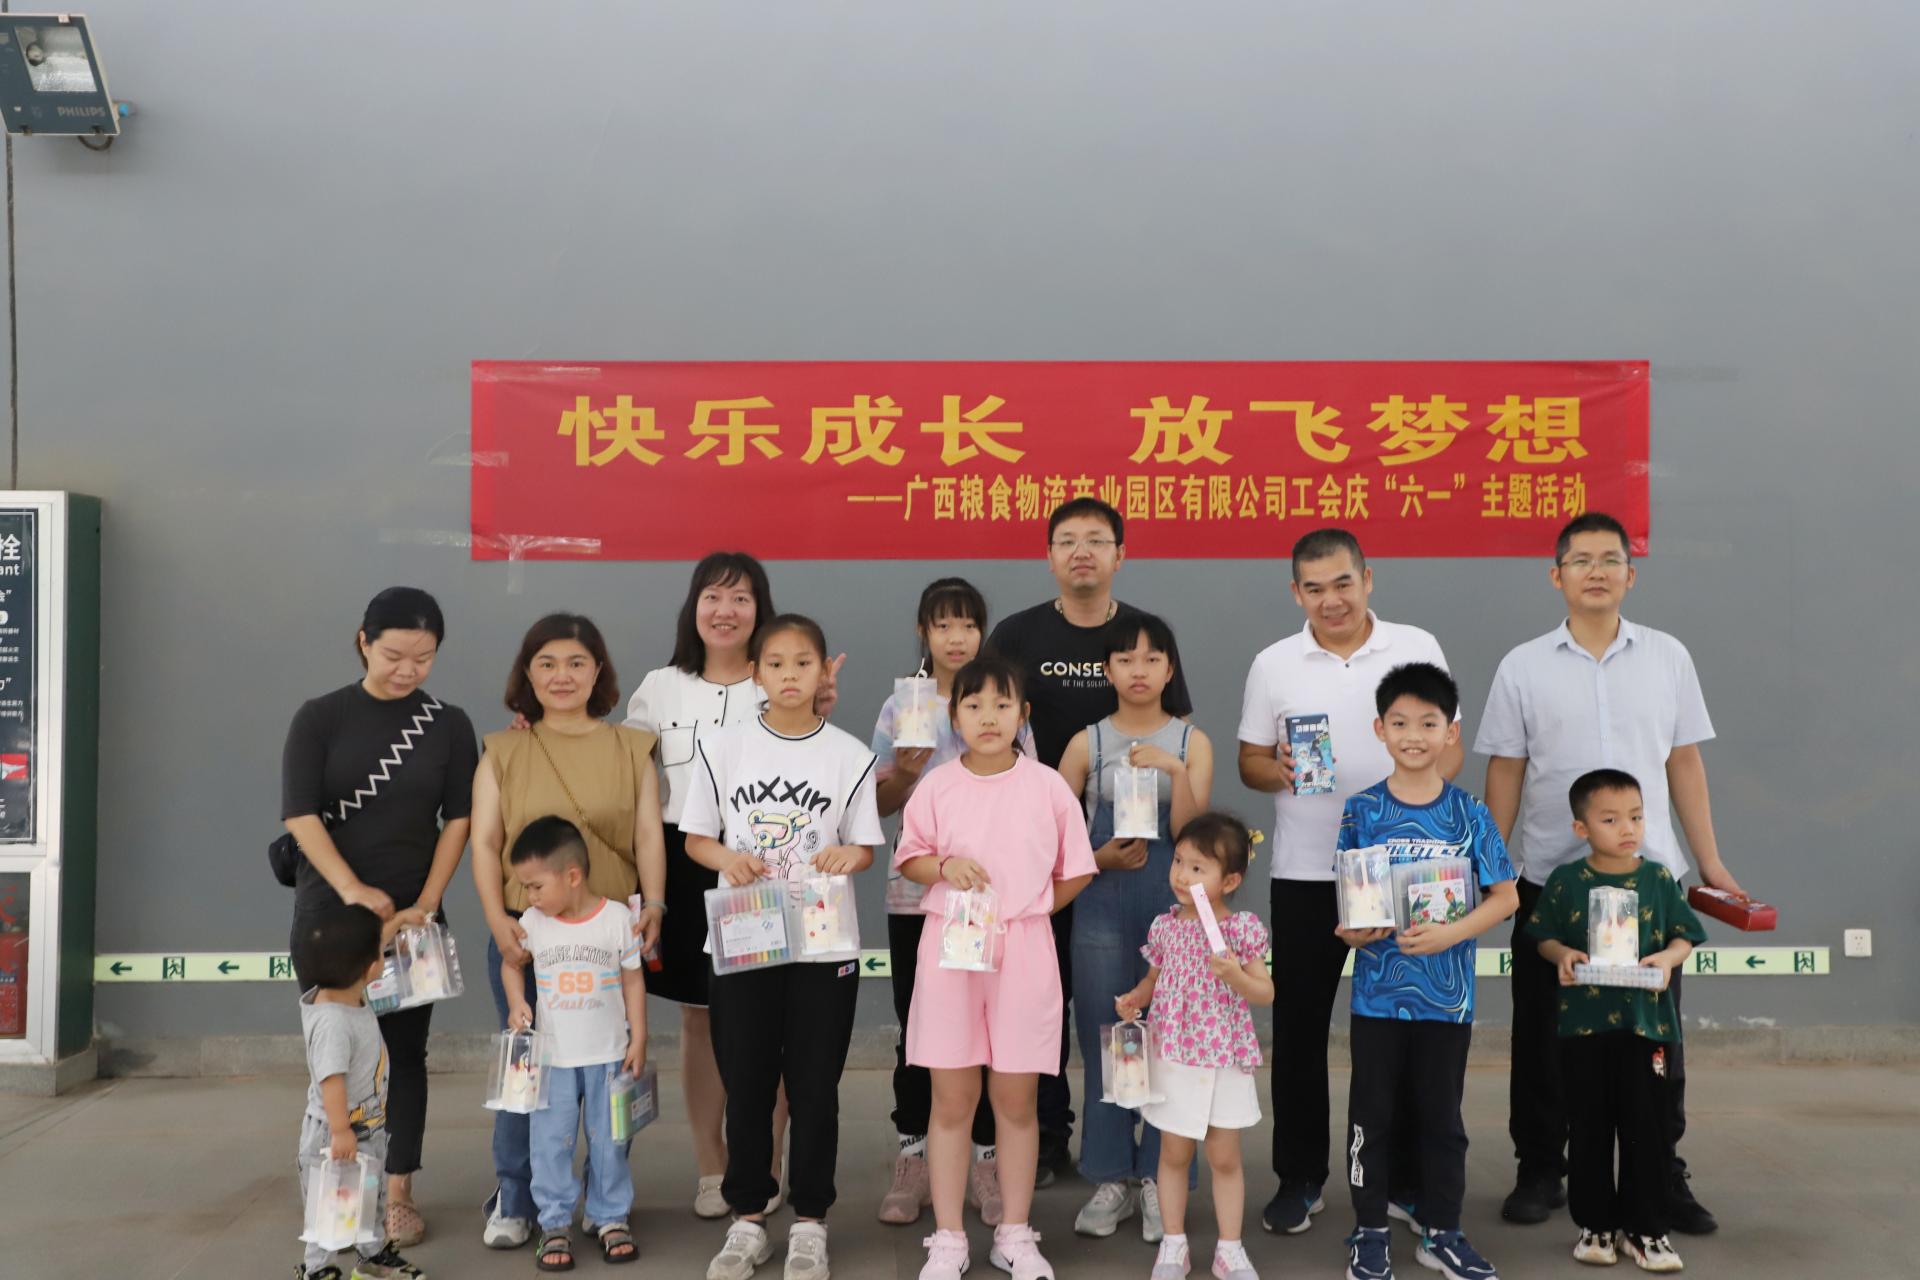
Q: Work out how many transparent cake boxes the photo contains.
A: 10